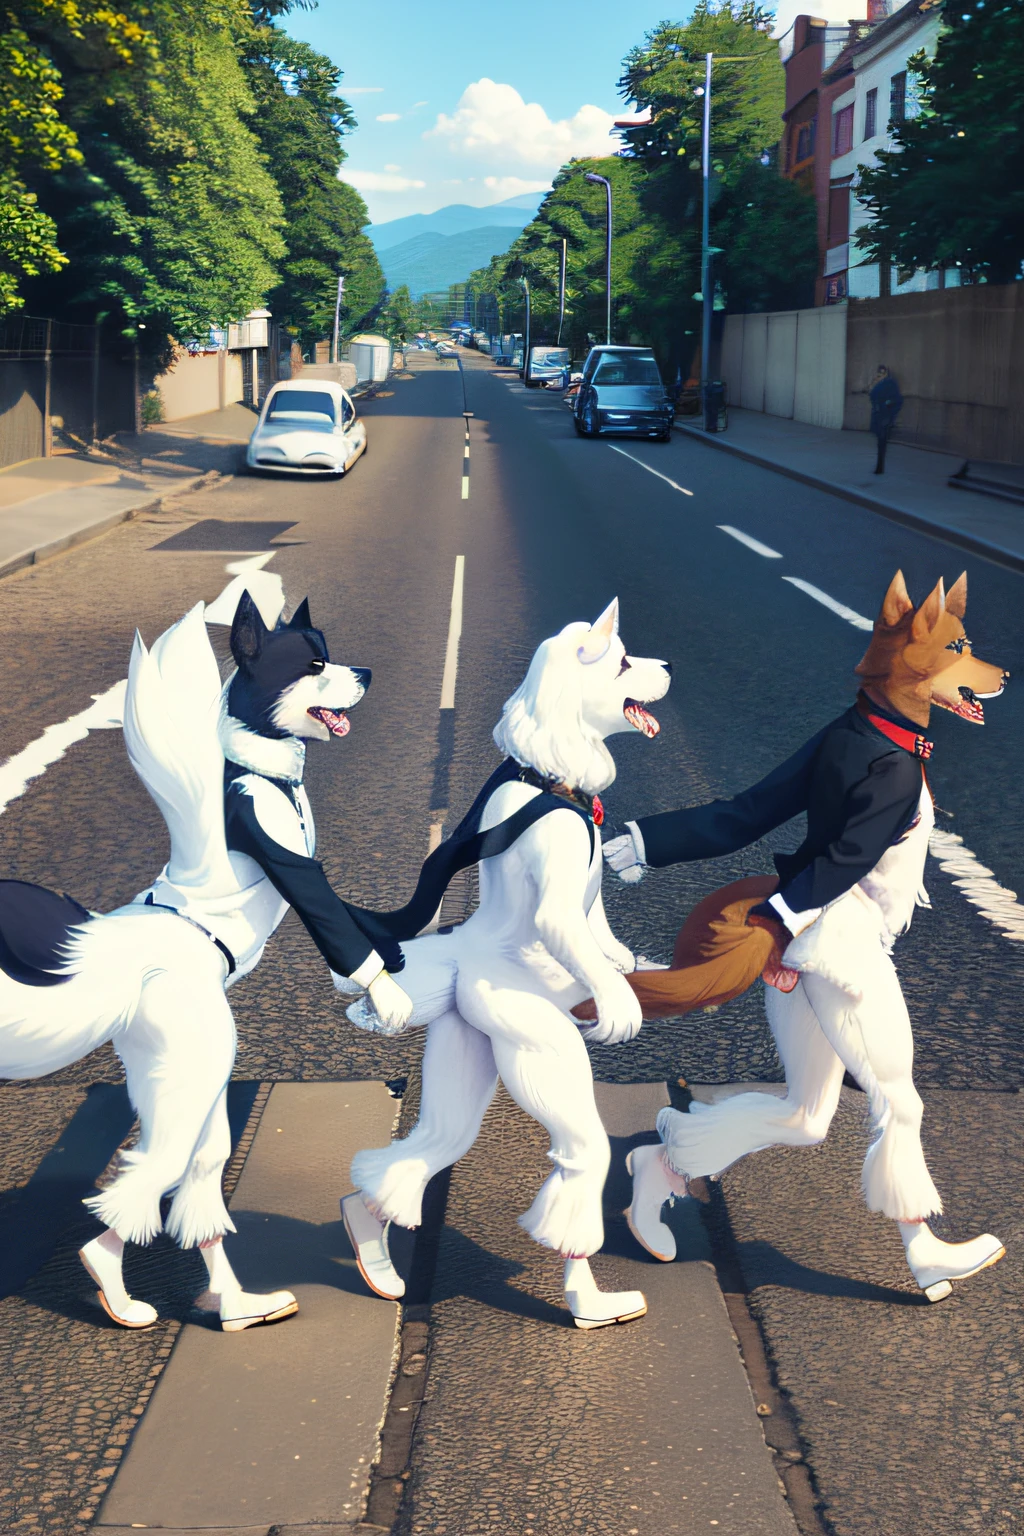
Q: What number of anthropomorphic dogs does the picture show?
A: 3